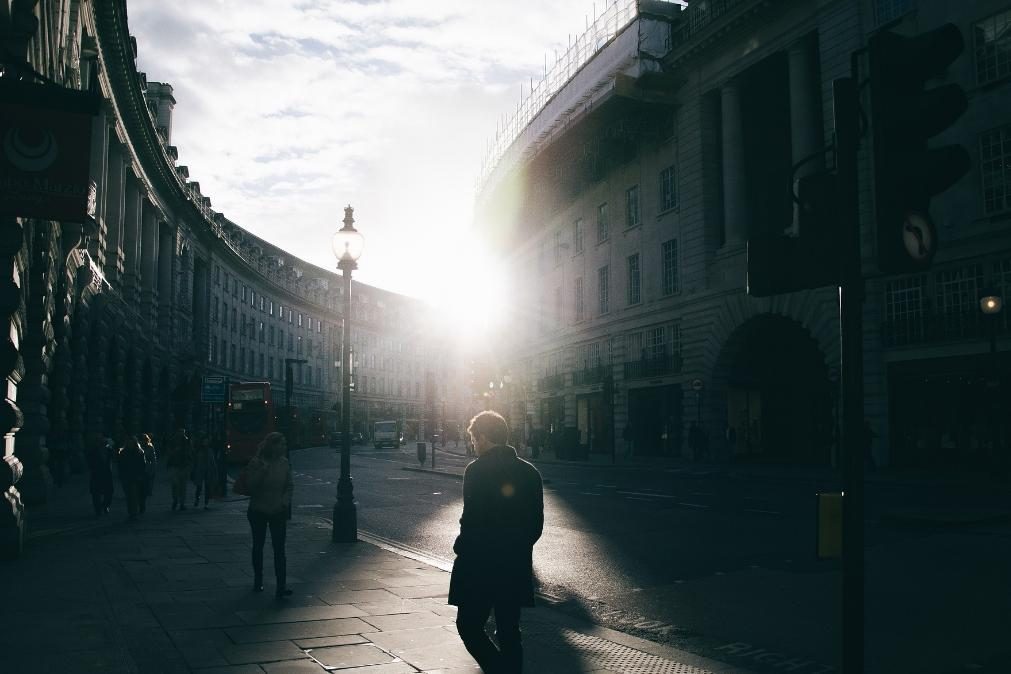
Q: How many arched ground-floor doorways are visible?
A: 1